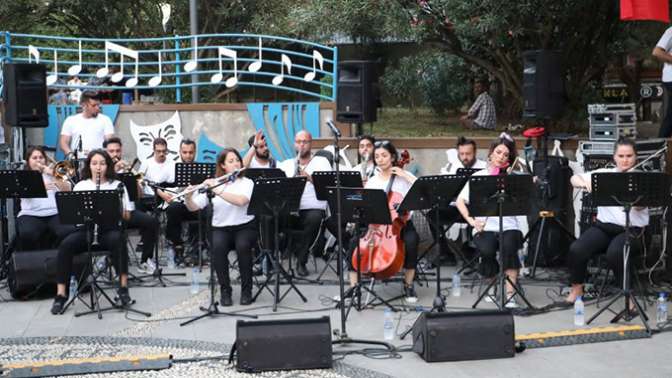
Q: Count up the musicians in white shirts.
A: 14